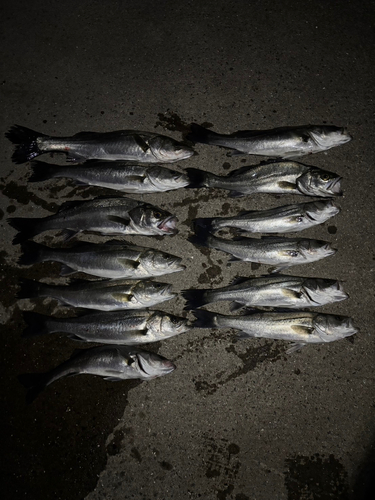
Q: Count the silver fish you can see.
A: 13